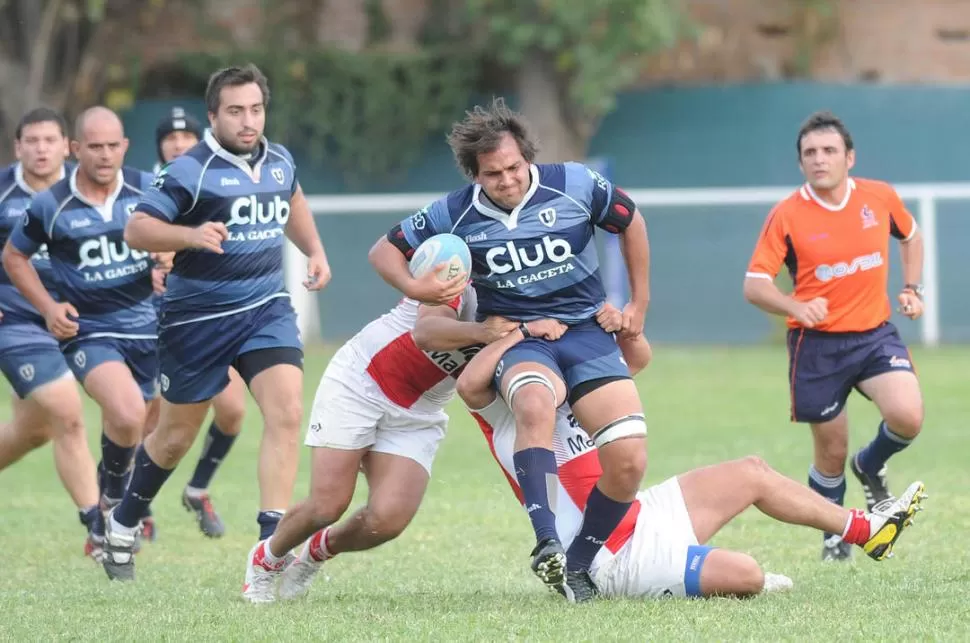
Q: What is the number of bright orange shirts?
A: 1